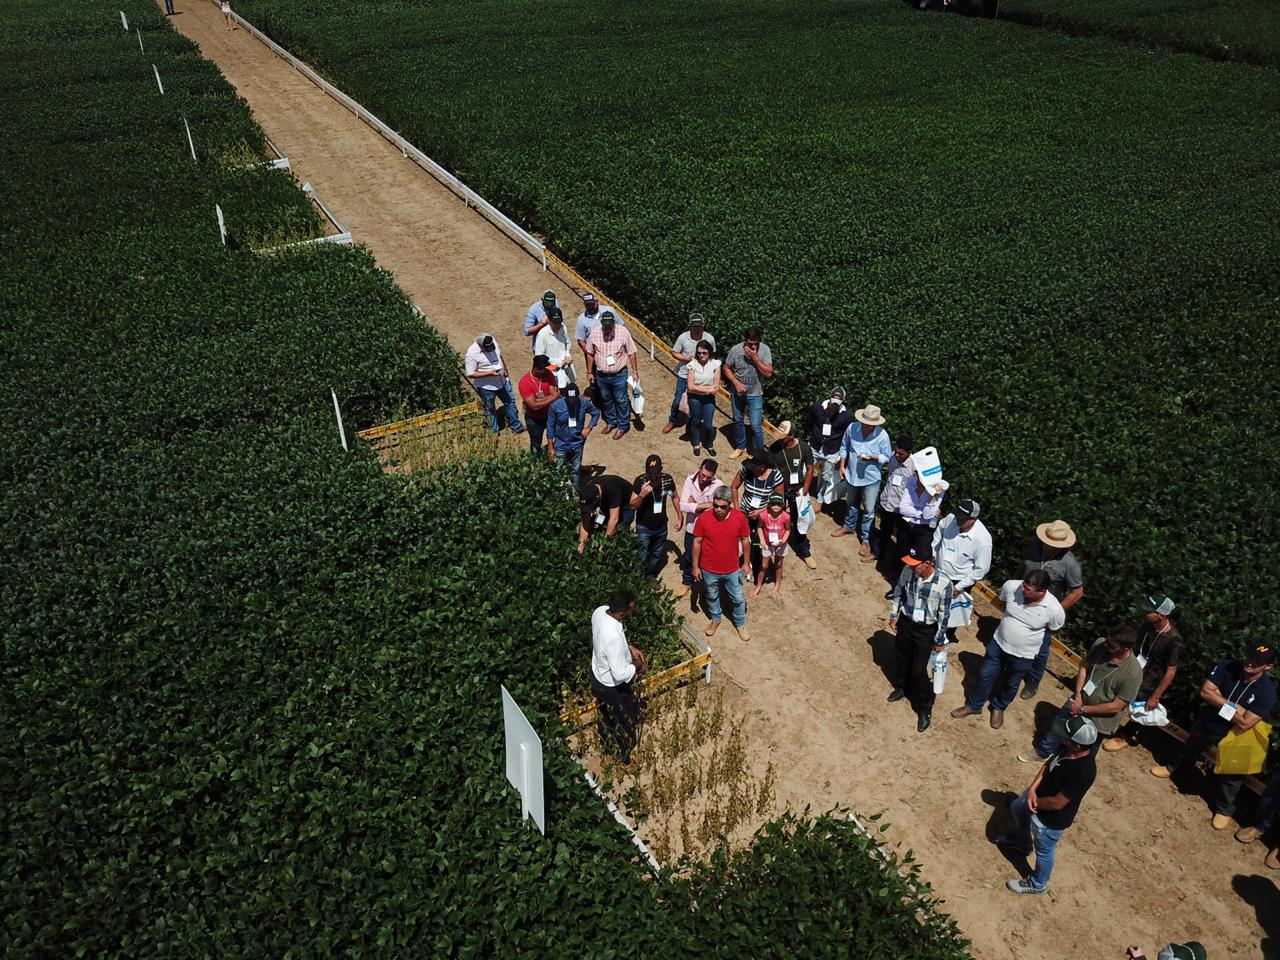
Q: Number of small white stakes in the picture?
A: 6